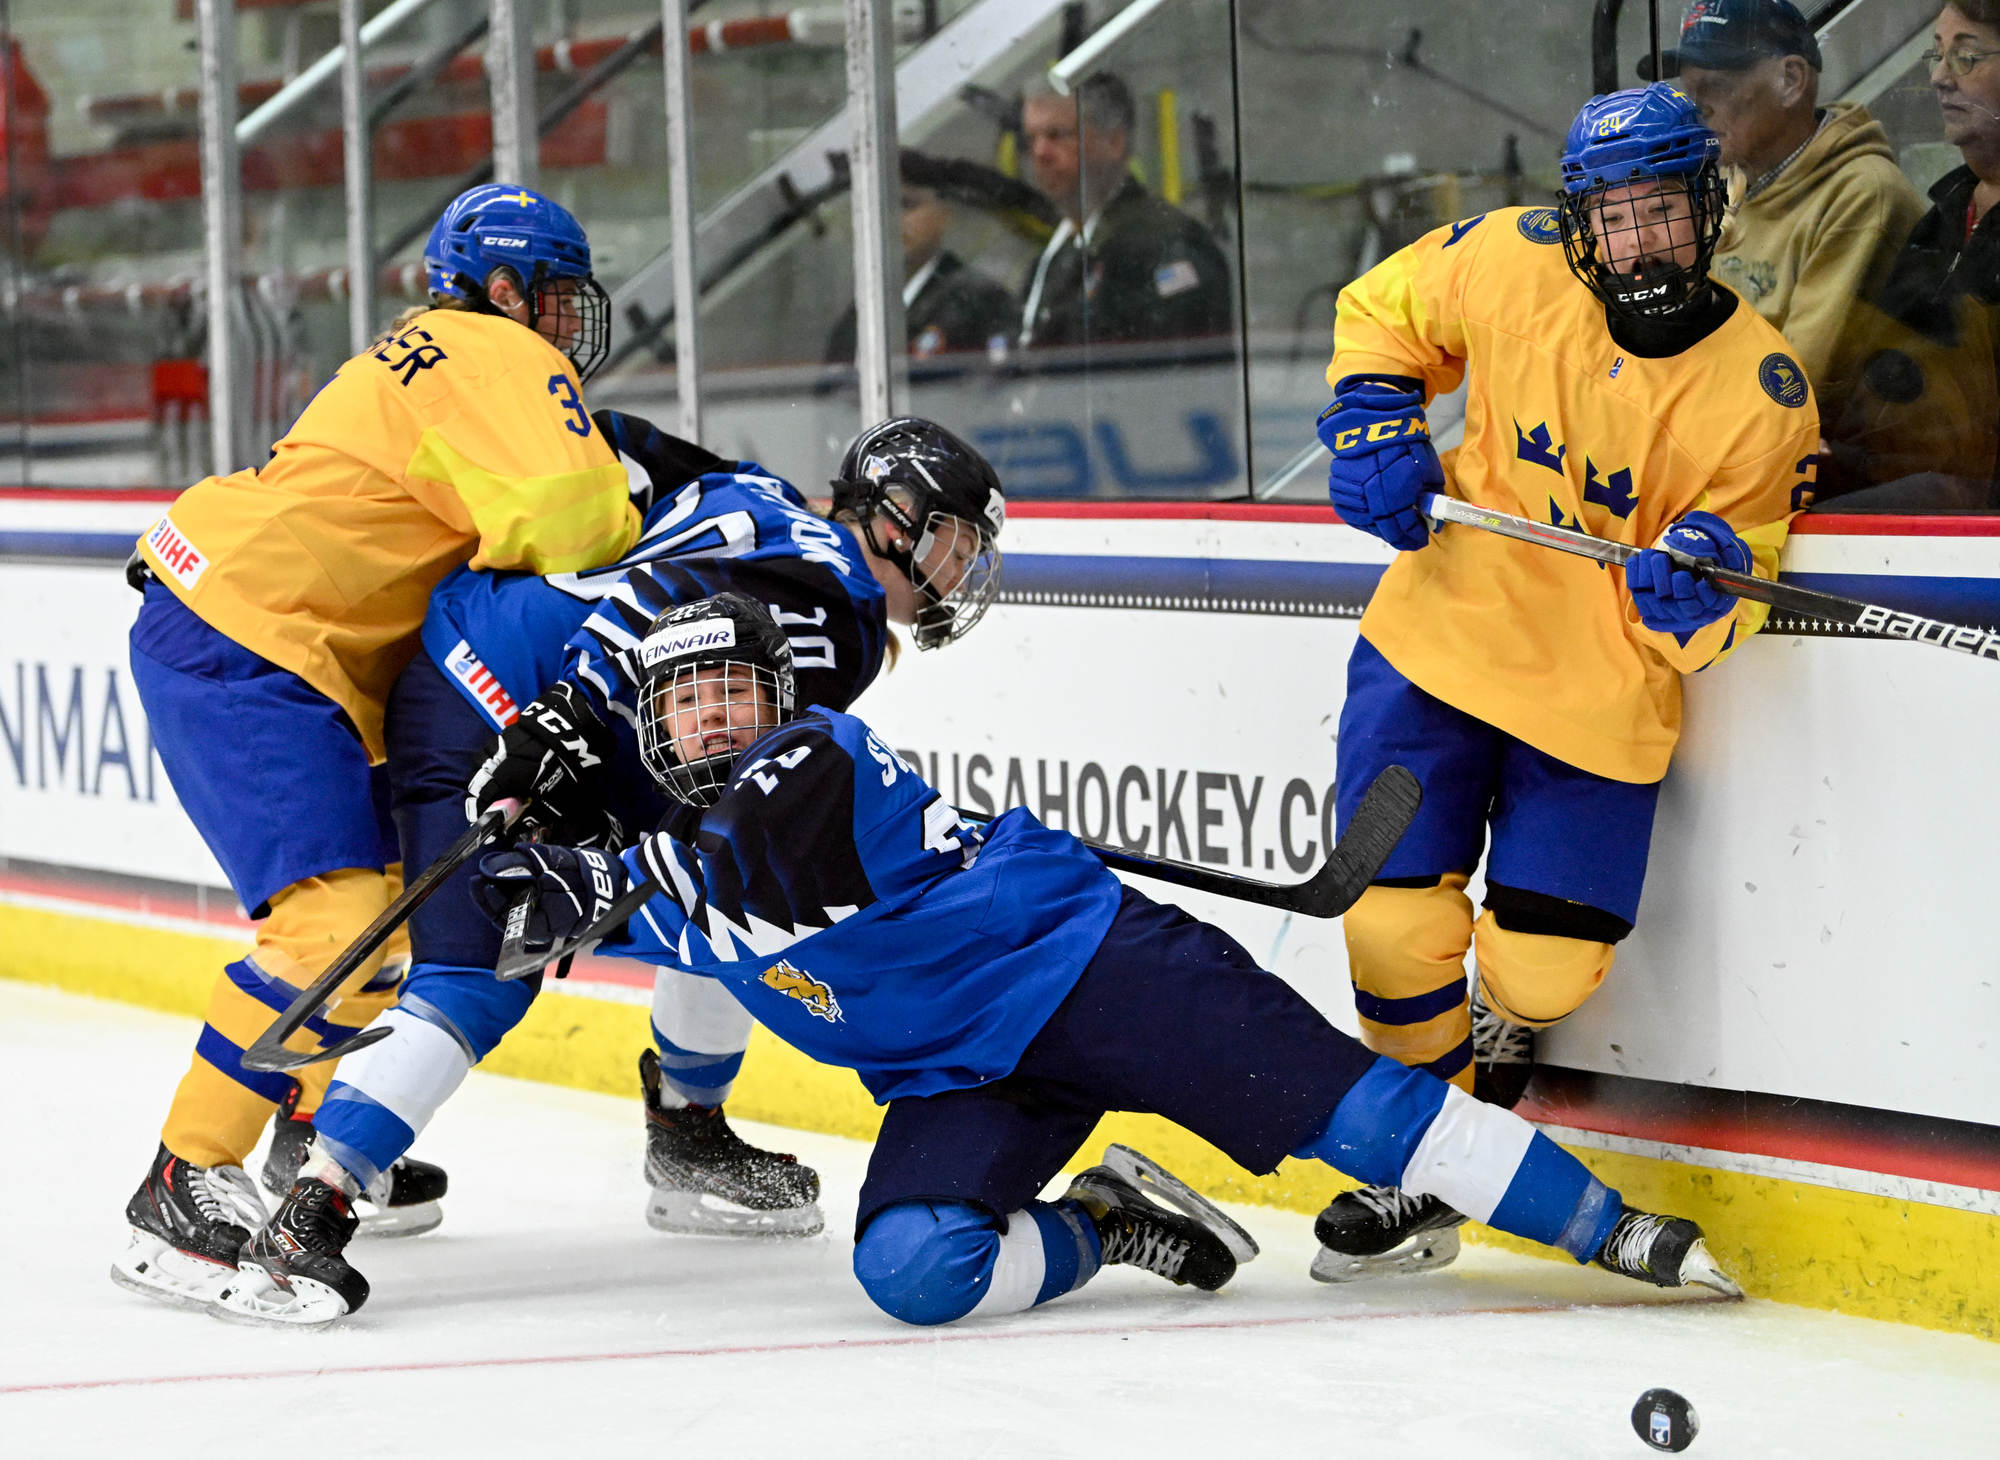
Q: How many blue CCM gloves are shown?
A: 2